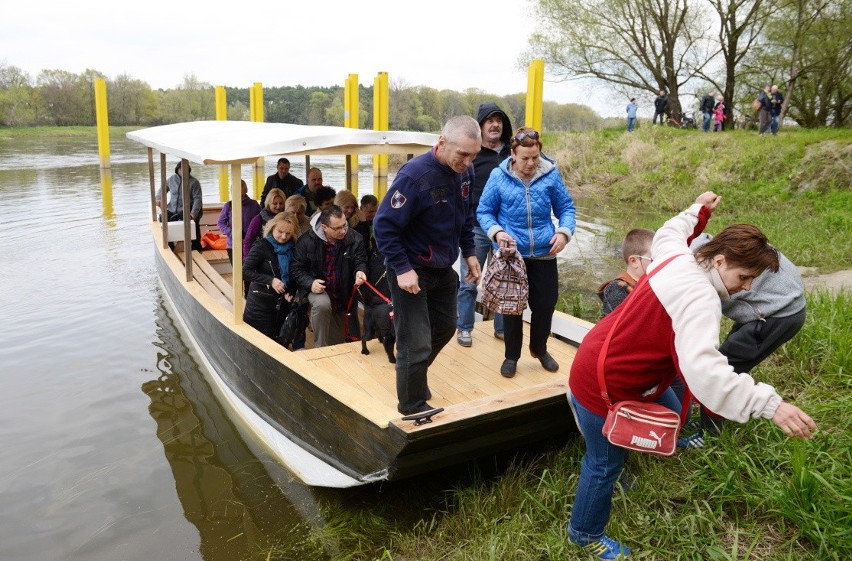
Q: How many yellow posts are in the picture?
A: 6